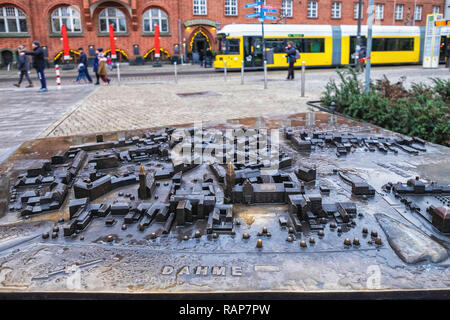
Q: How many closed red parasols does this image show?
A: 3